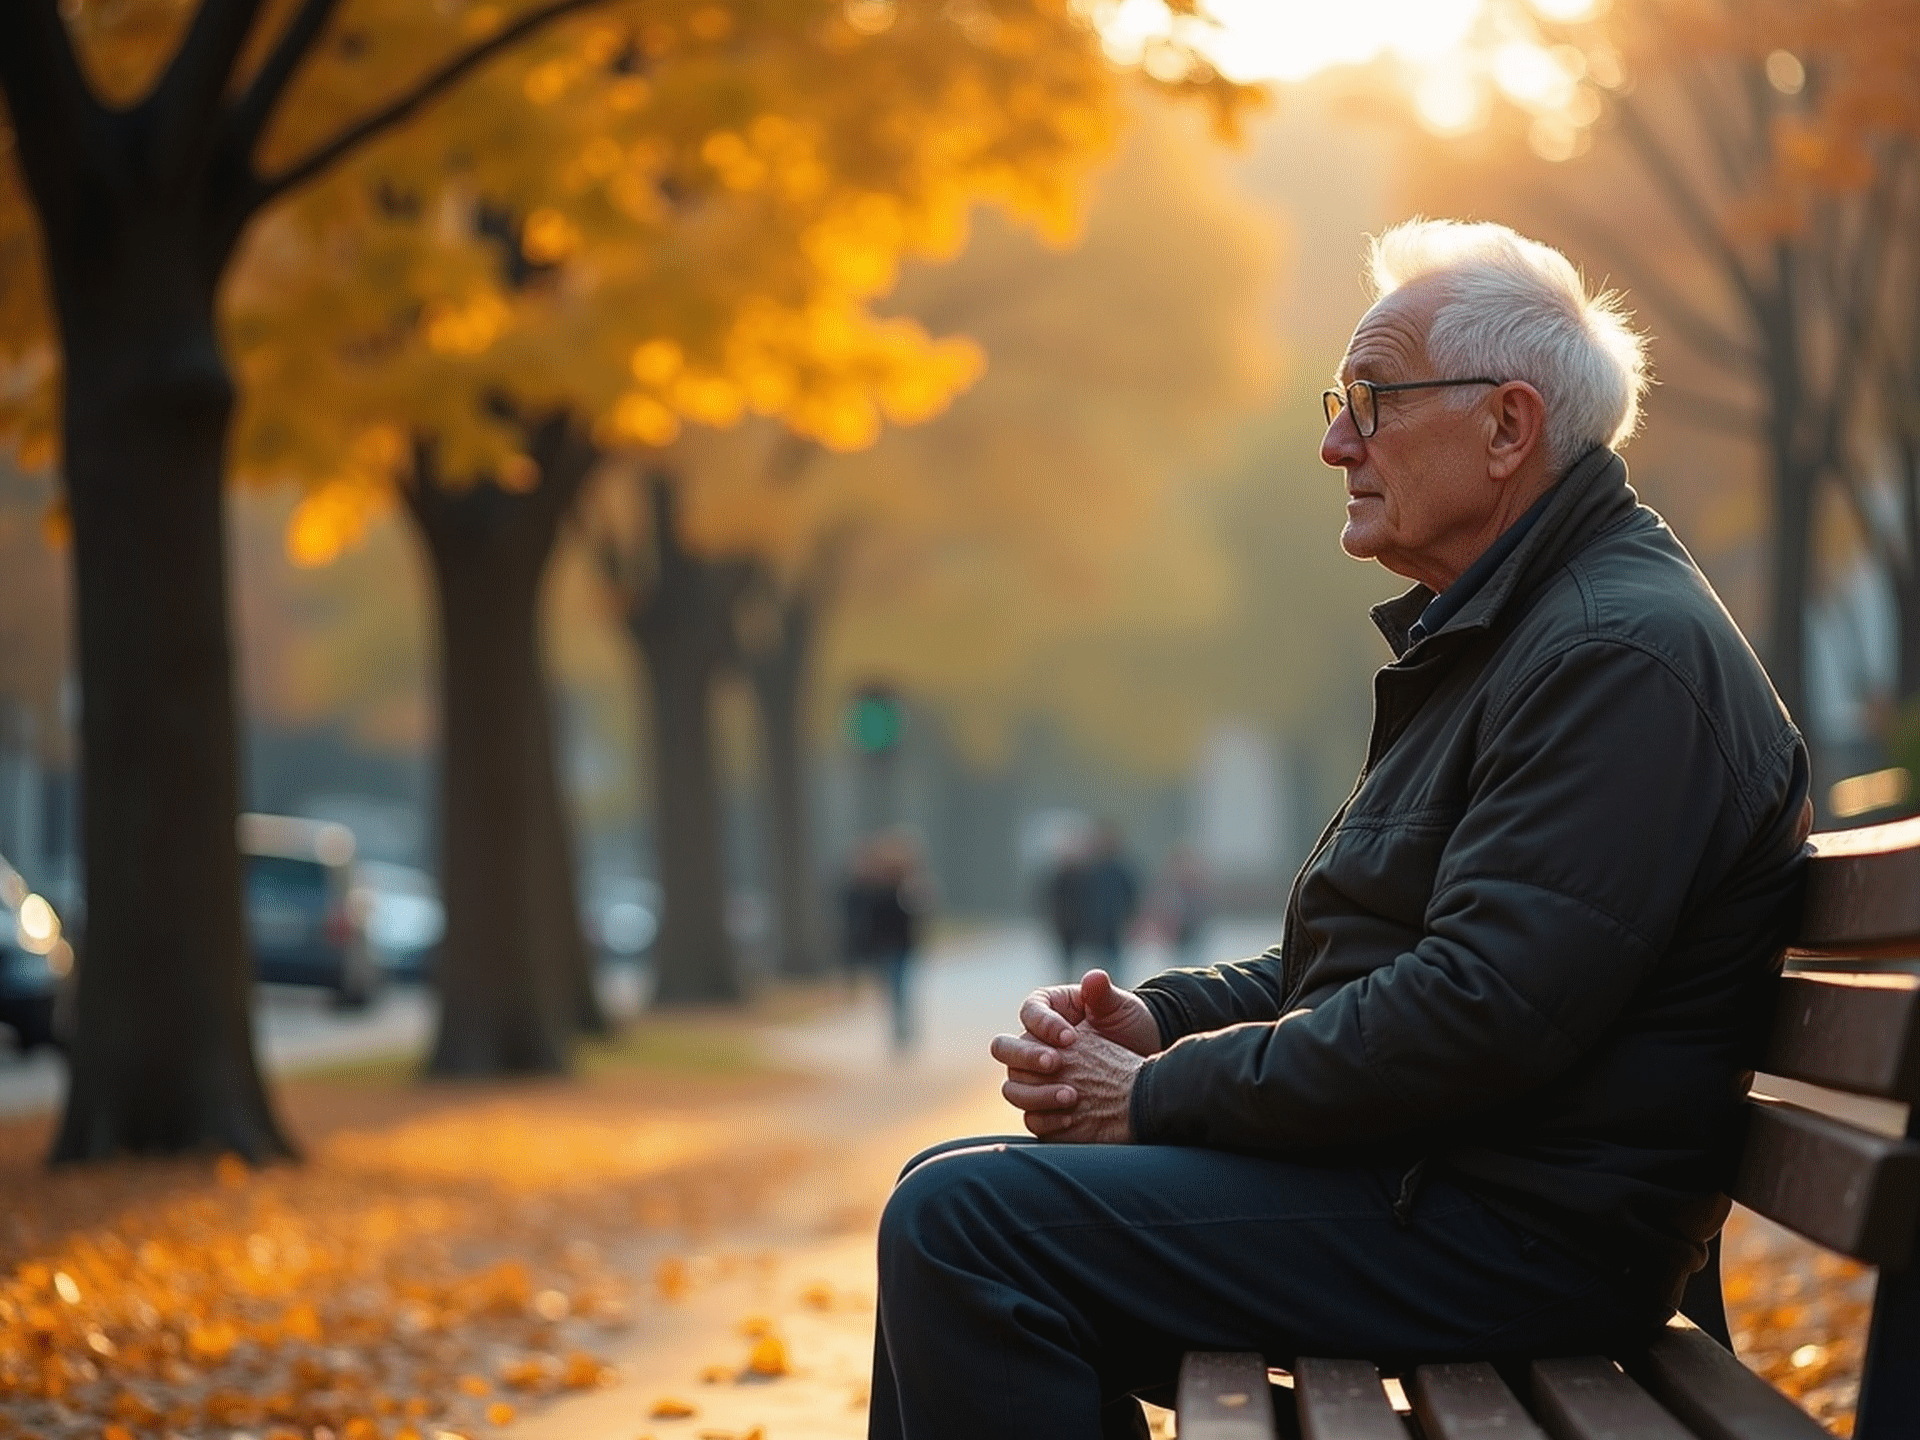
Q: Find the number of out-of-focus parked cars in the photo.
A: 4